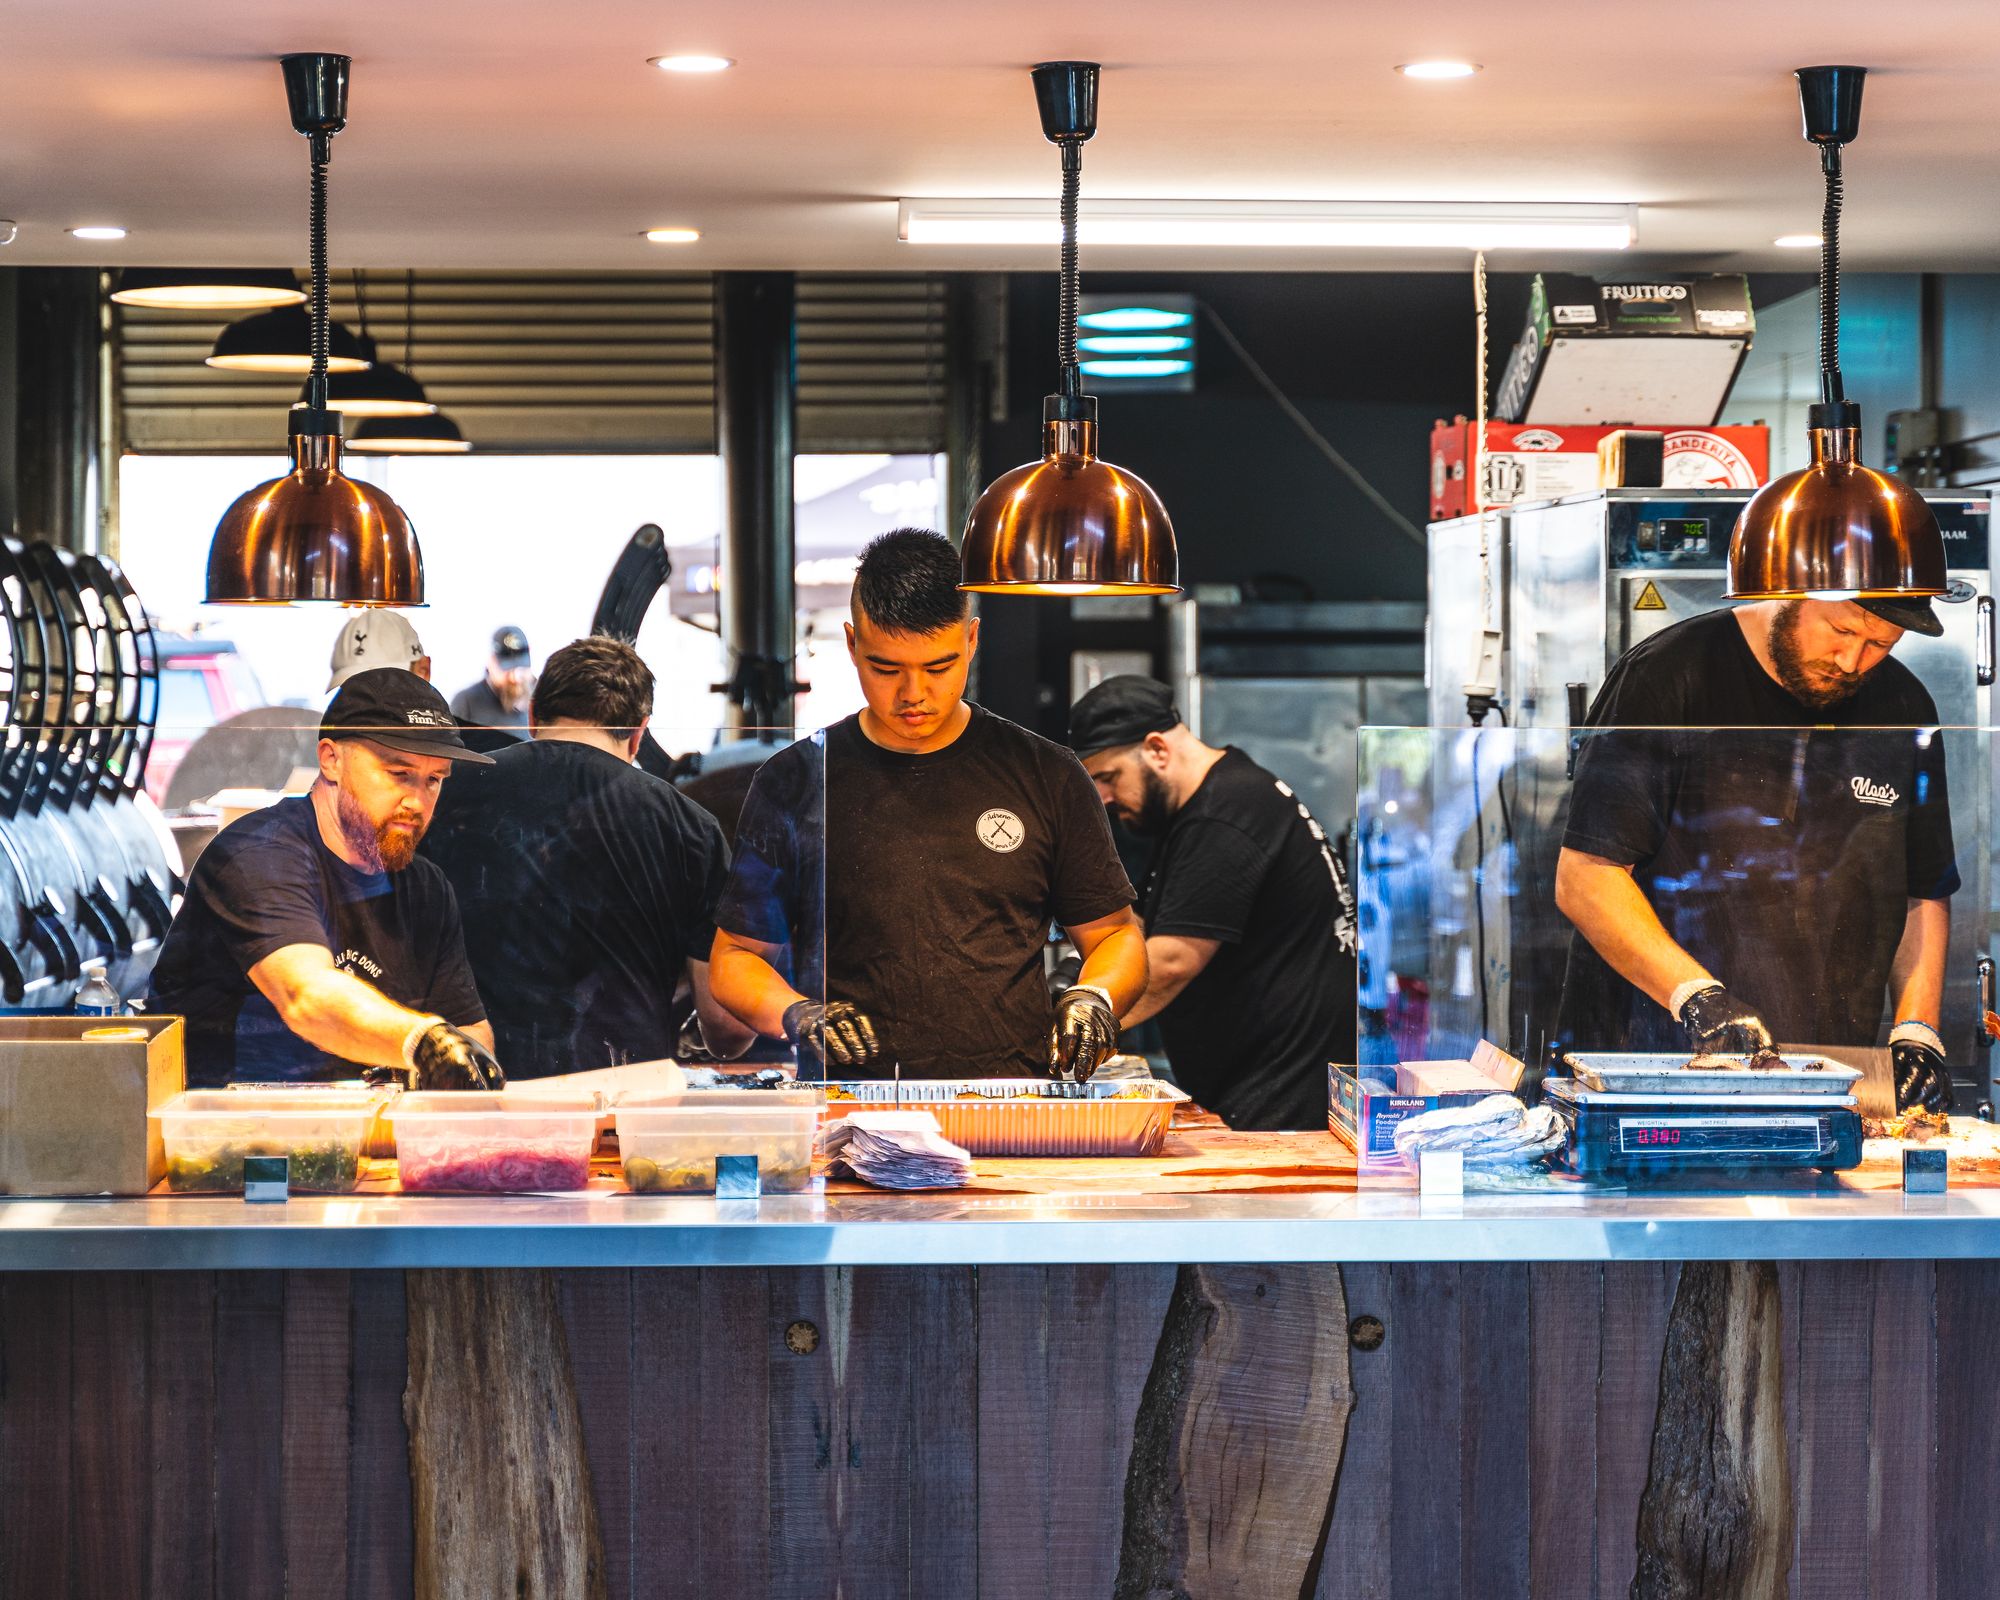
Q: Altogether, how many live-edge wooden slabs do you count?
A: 3